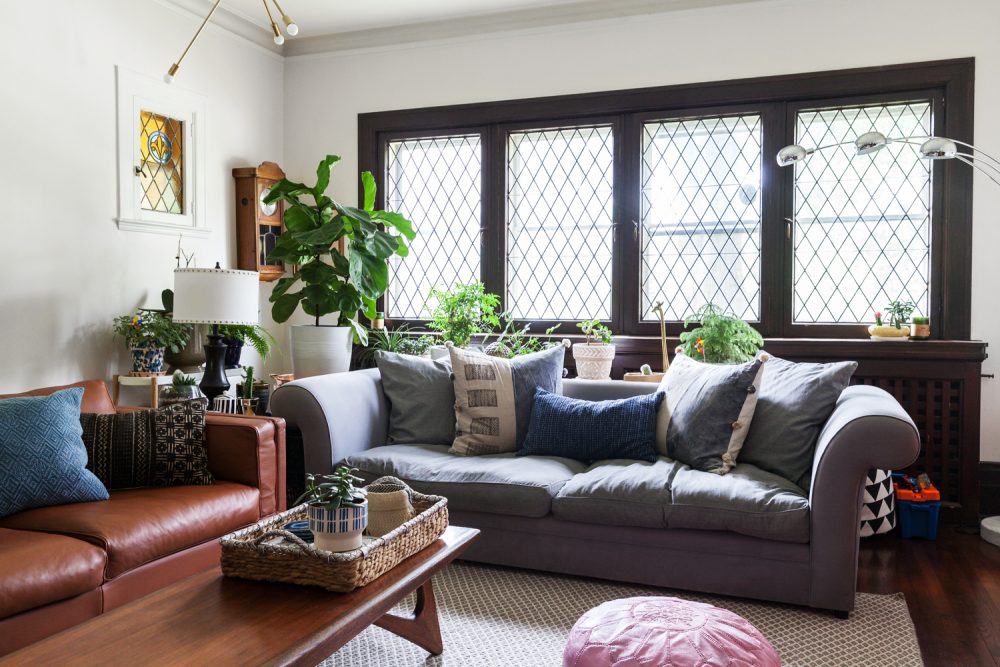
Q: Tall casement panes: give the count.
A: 4